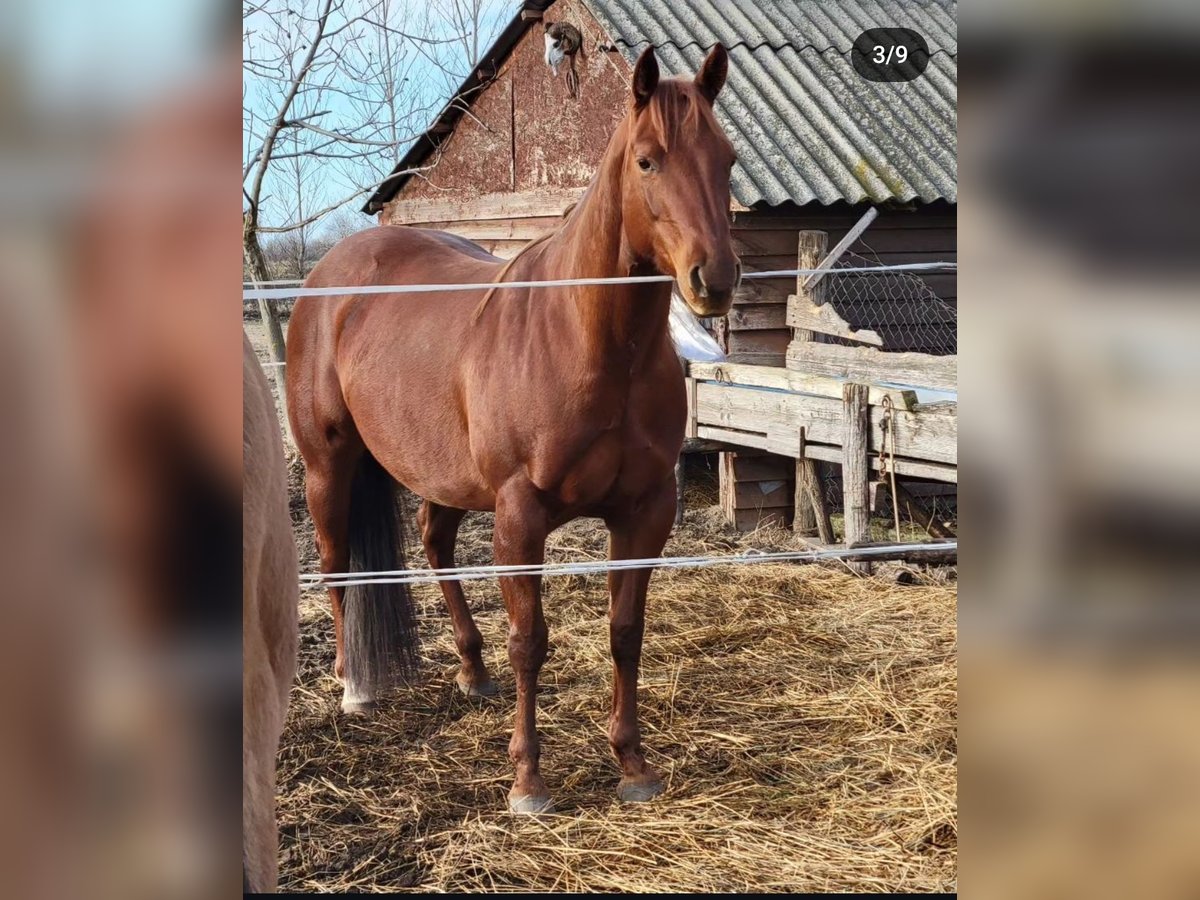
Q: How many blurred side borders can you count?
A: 2